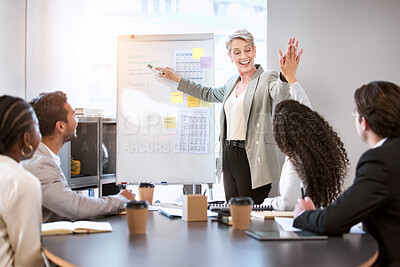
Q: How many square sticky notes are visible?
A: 6